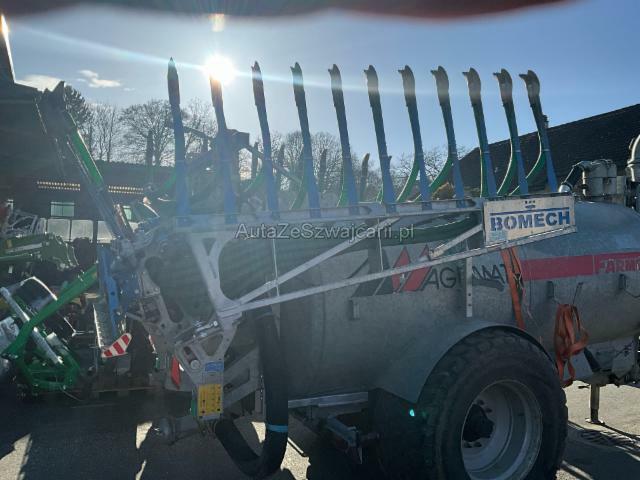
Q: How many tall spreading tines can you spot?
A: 11